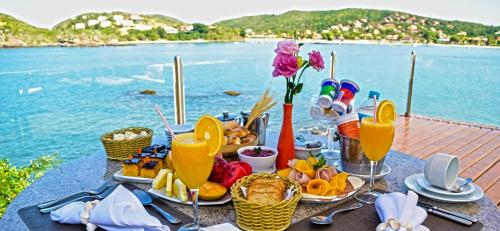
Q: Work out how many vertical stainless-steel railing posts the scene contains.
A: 3